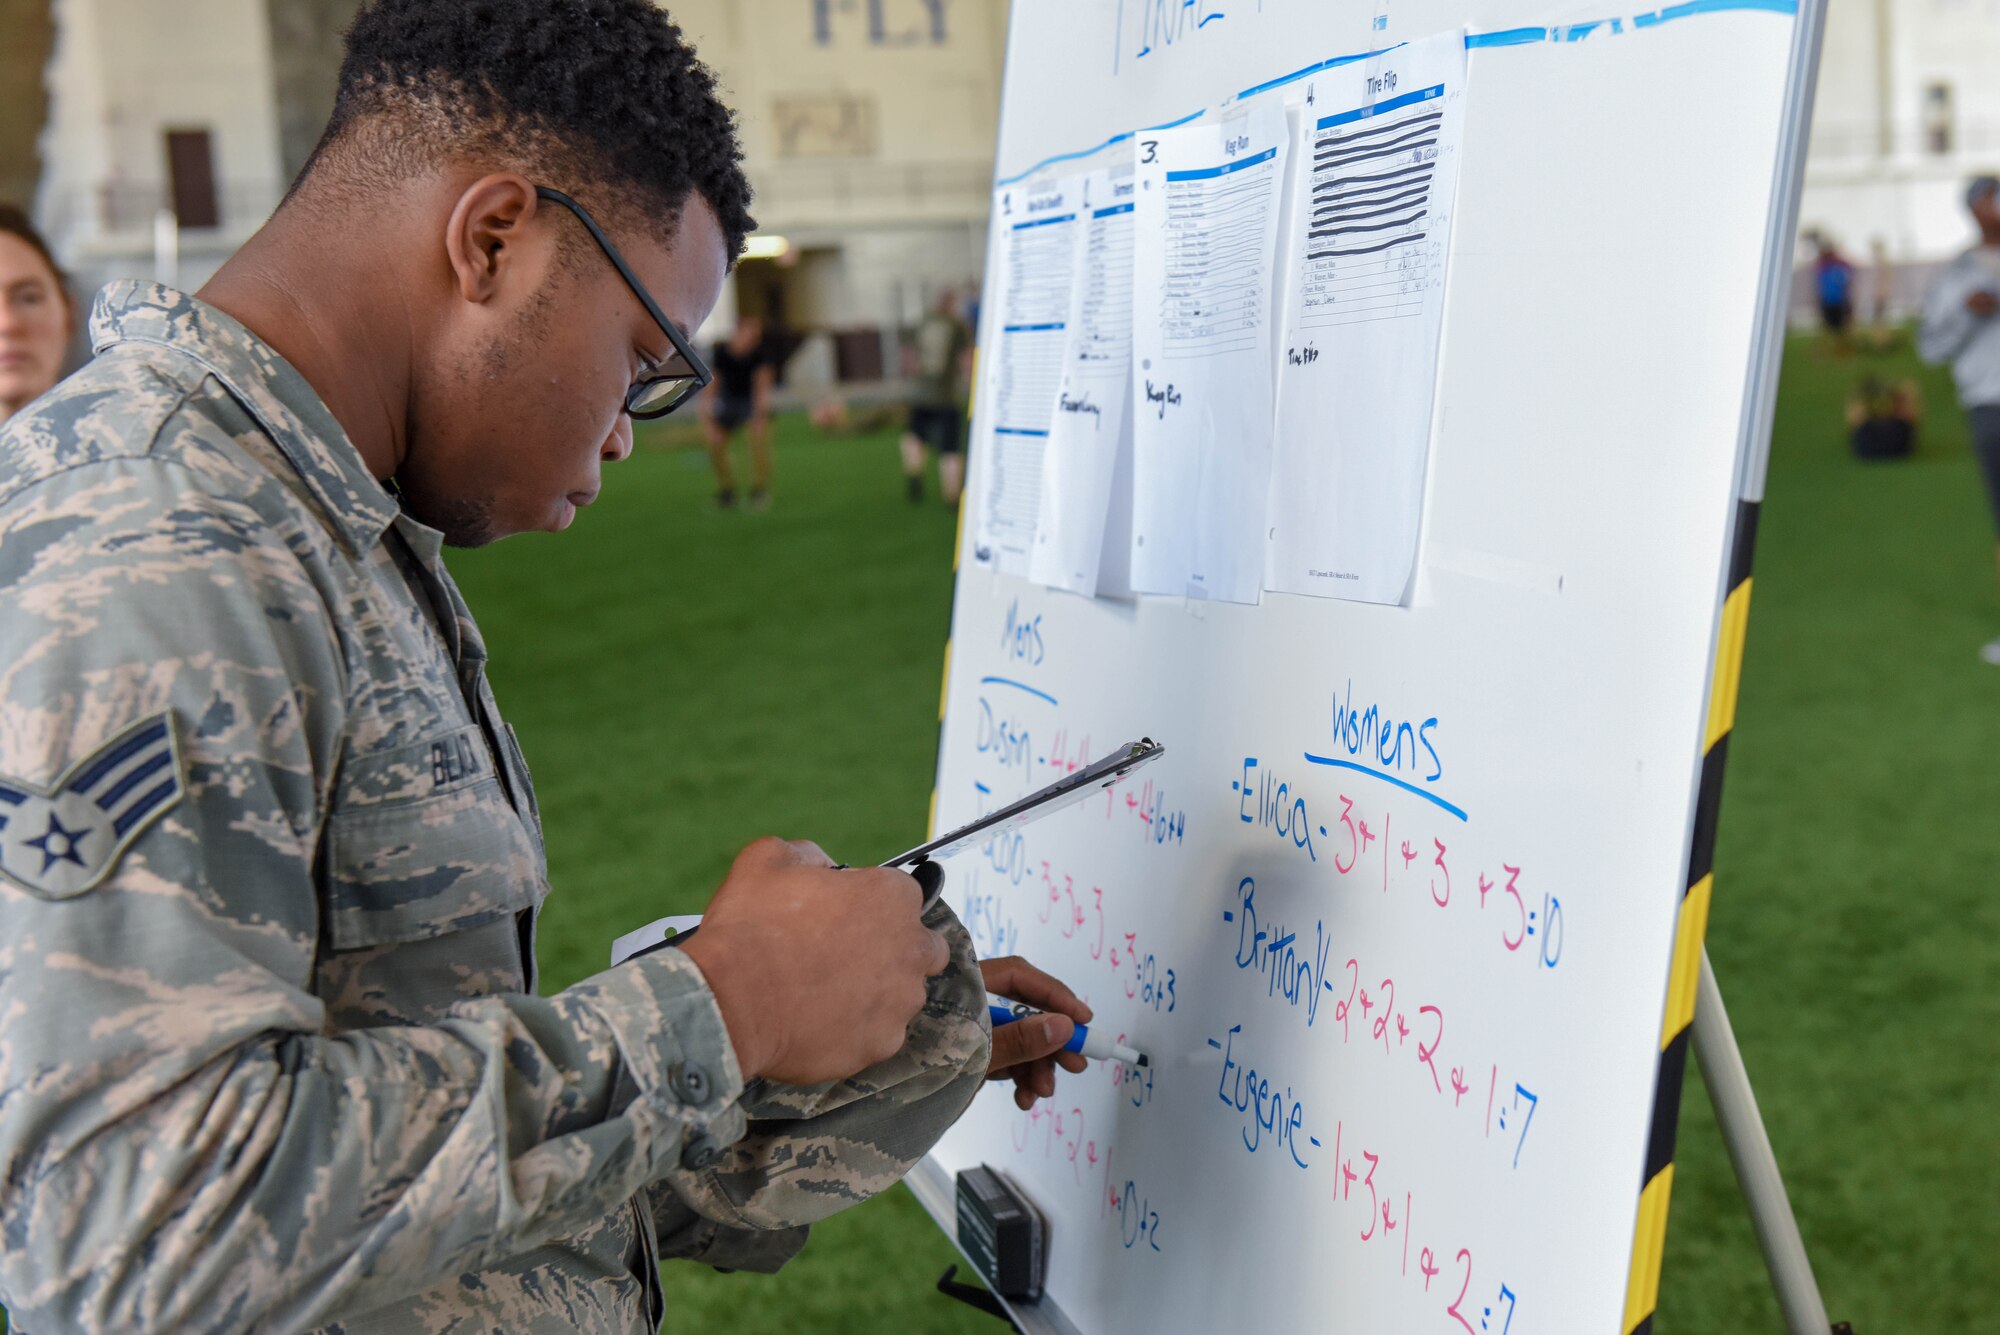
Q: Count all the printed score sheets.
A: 4